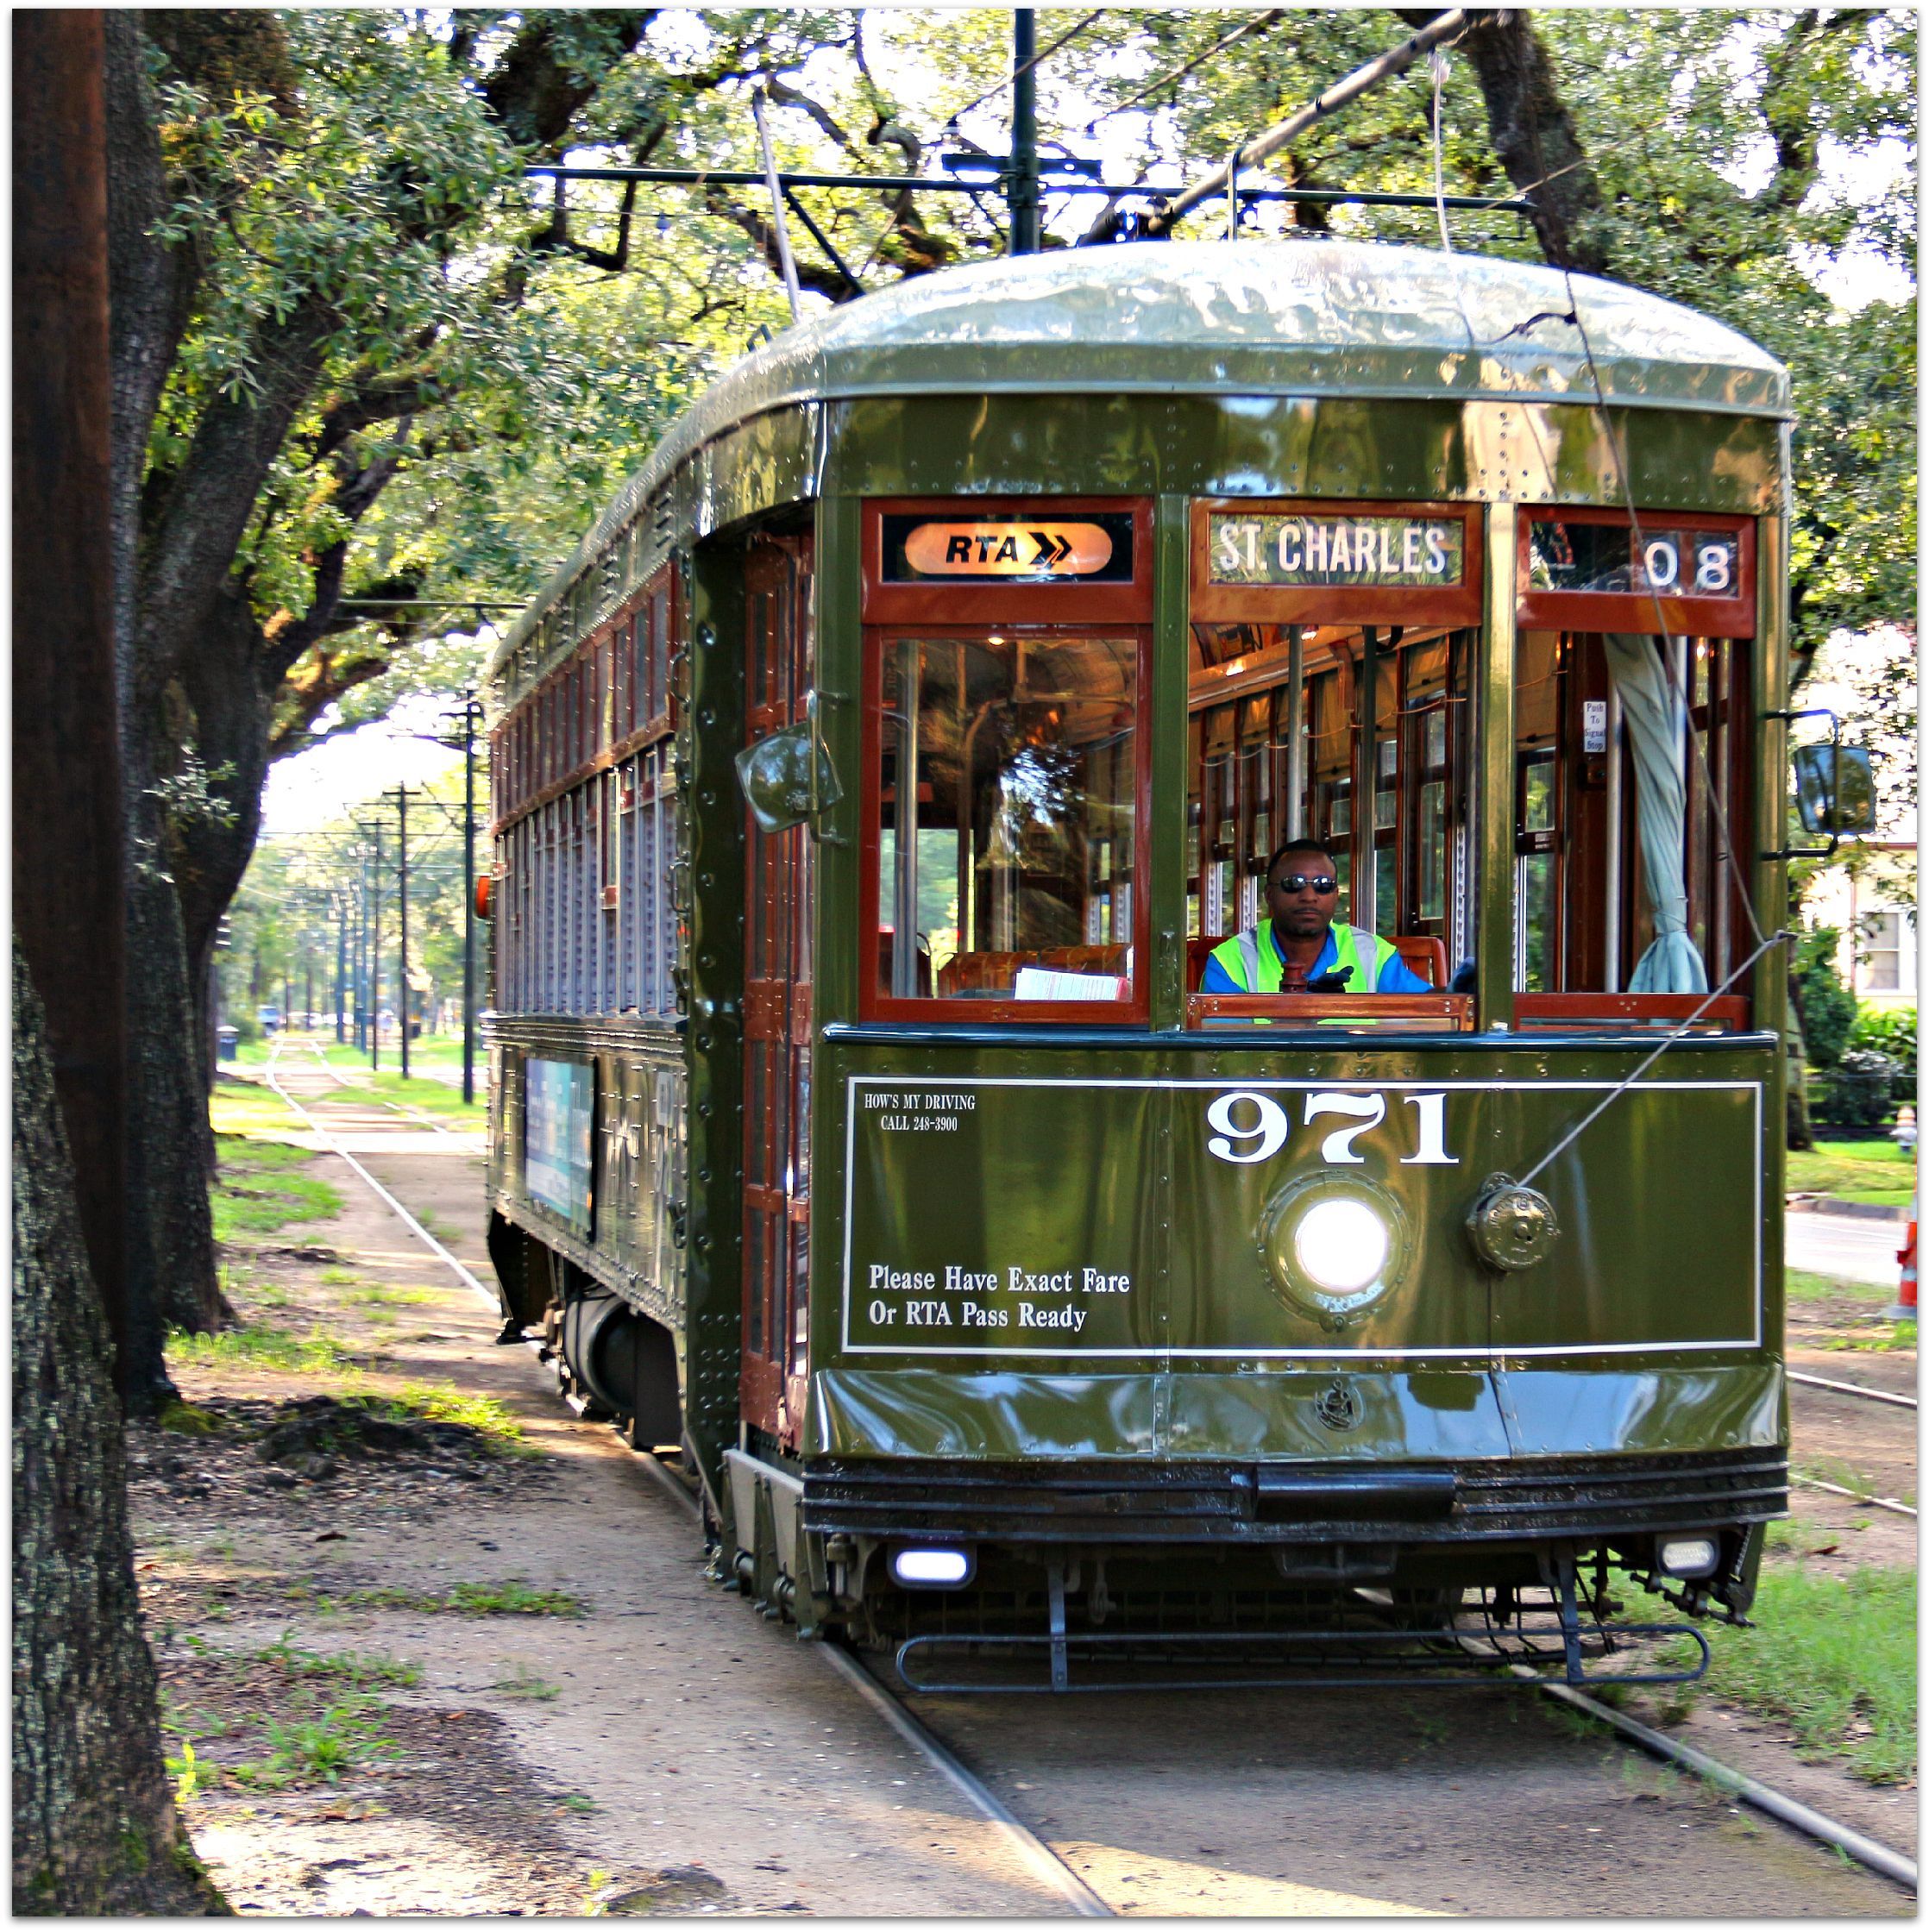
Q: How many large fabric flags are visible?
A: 0